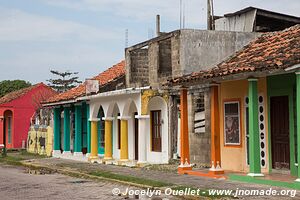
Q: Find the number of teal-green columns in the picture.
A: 4